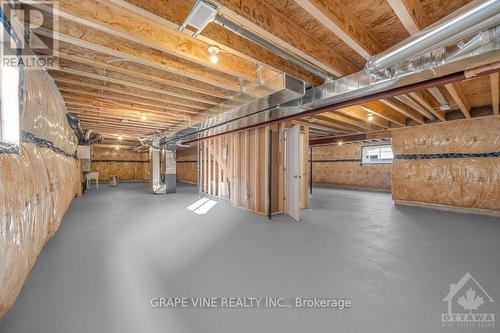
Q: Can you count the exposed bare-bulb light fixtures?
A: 6